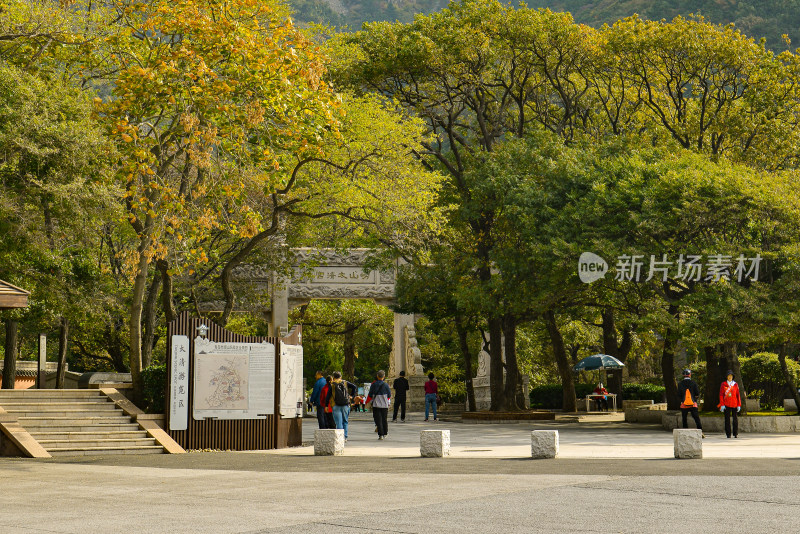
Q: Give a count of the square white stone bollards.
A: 4